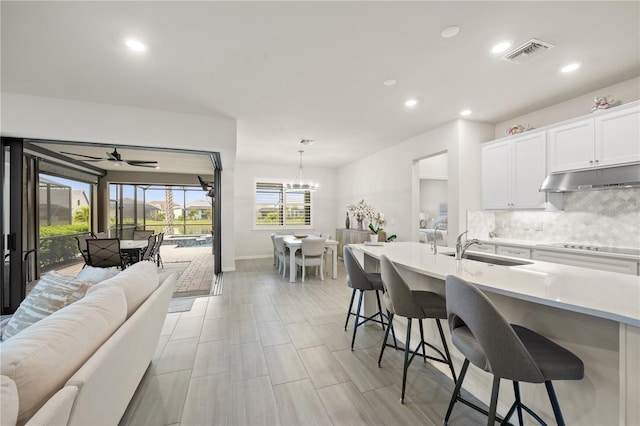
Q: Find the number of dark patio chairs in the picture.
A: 6